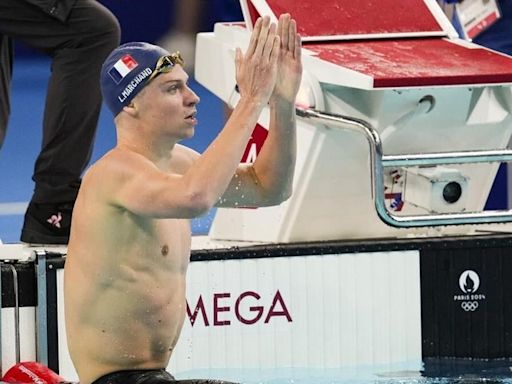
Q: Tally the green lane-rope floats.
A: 0